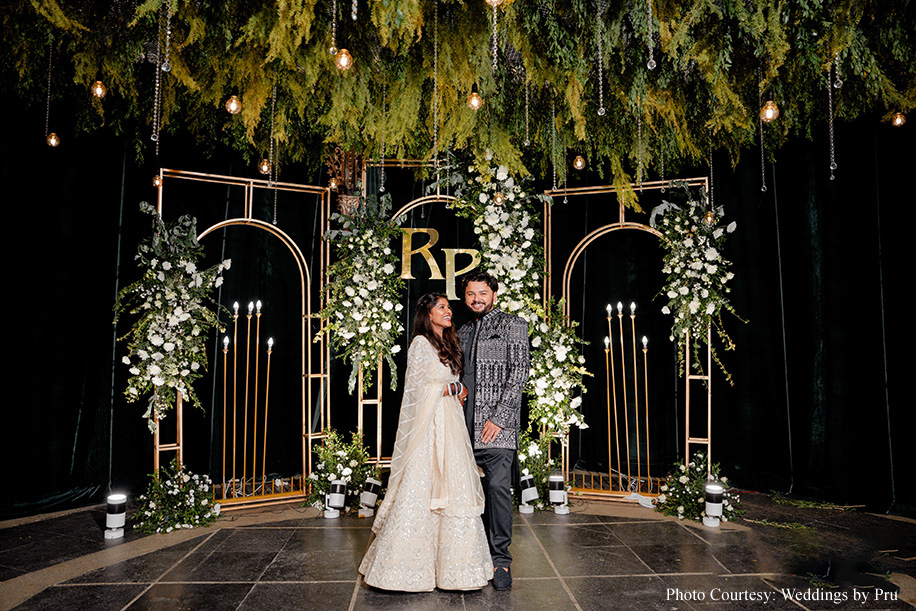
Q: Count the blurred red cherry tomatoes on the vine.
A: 0